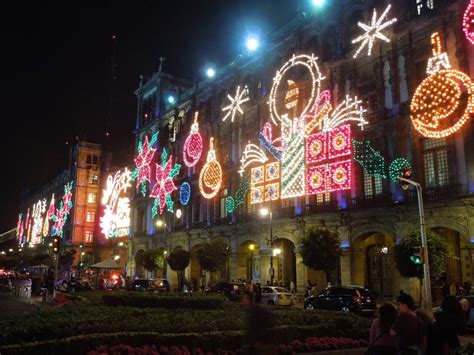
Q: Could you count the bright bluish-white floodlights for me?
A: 4